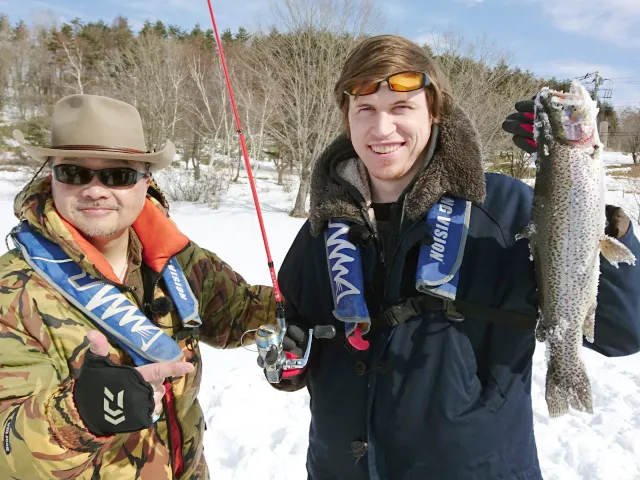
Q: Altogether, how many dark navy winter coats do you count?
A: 1